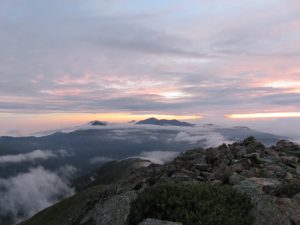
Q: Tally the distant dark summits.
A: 2